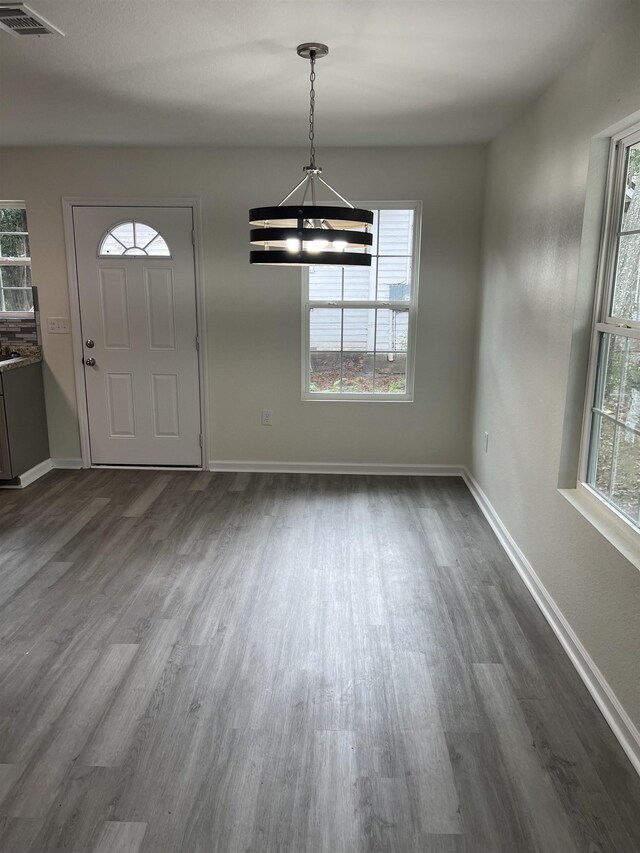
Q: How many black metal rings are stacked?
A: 3